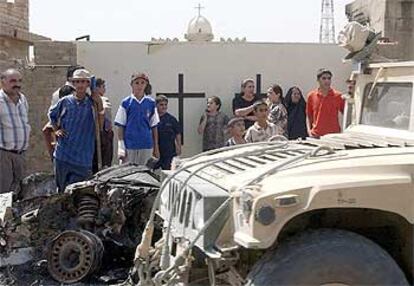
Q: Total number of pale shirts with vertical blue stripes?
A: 1